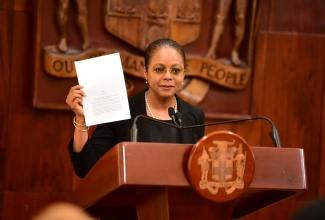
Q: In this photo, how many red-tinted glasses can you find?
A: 0